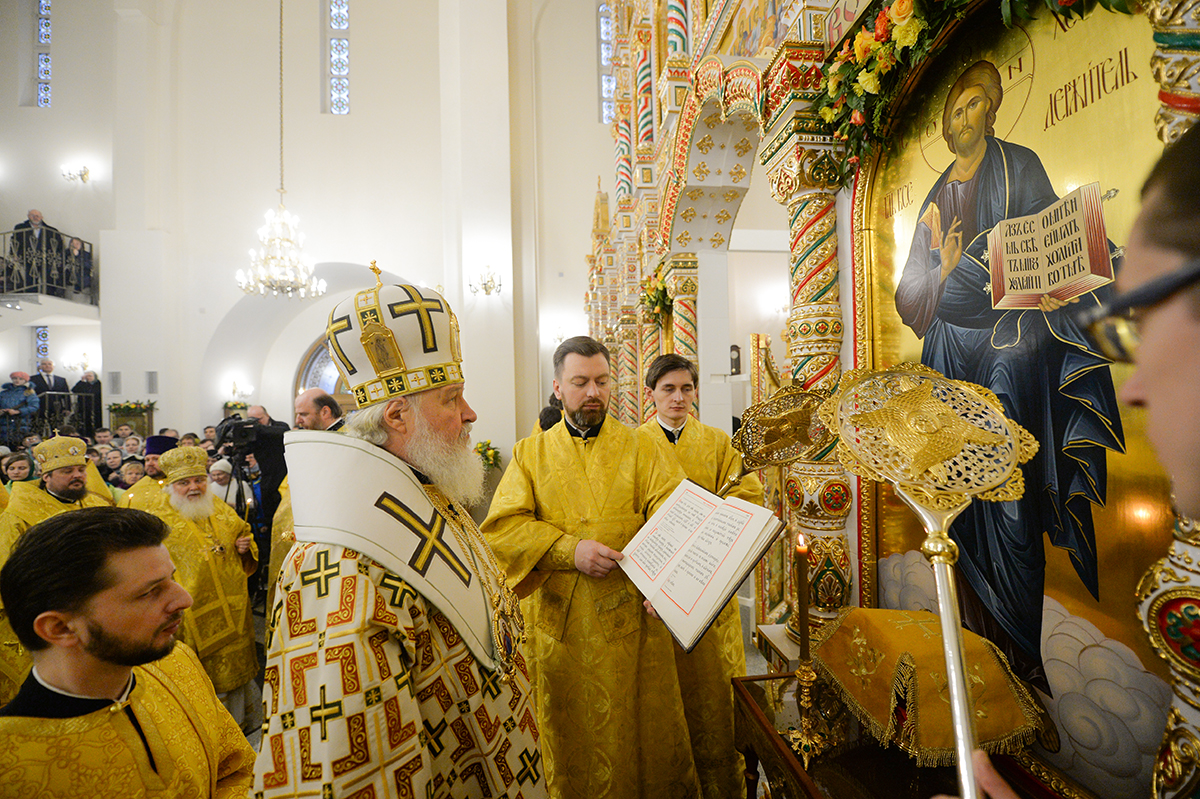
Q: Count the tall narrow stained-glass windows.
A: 4